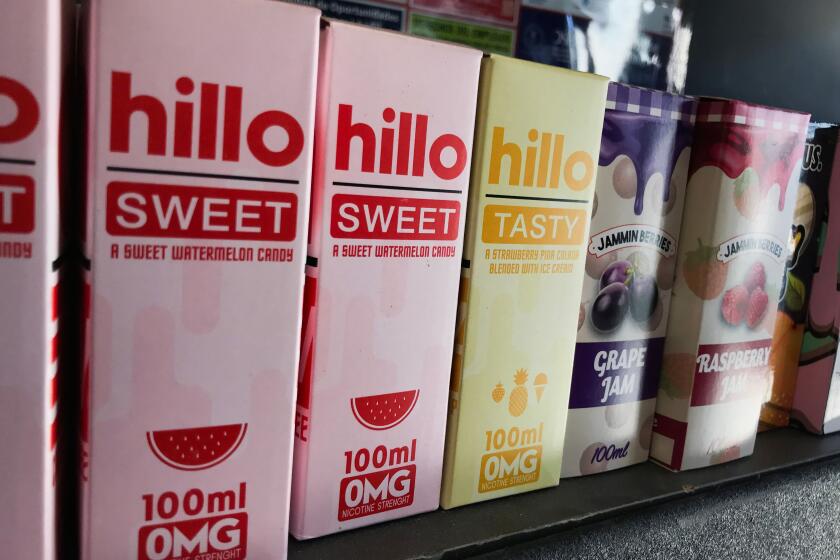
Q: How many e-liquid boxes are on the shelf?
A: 8